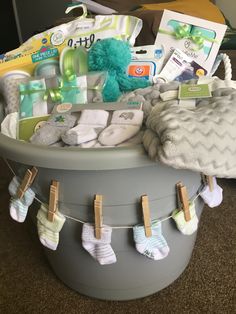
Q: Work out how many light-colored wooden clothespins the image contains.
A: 6